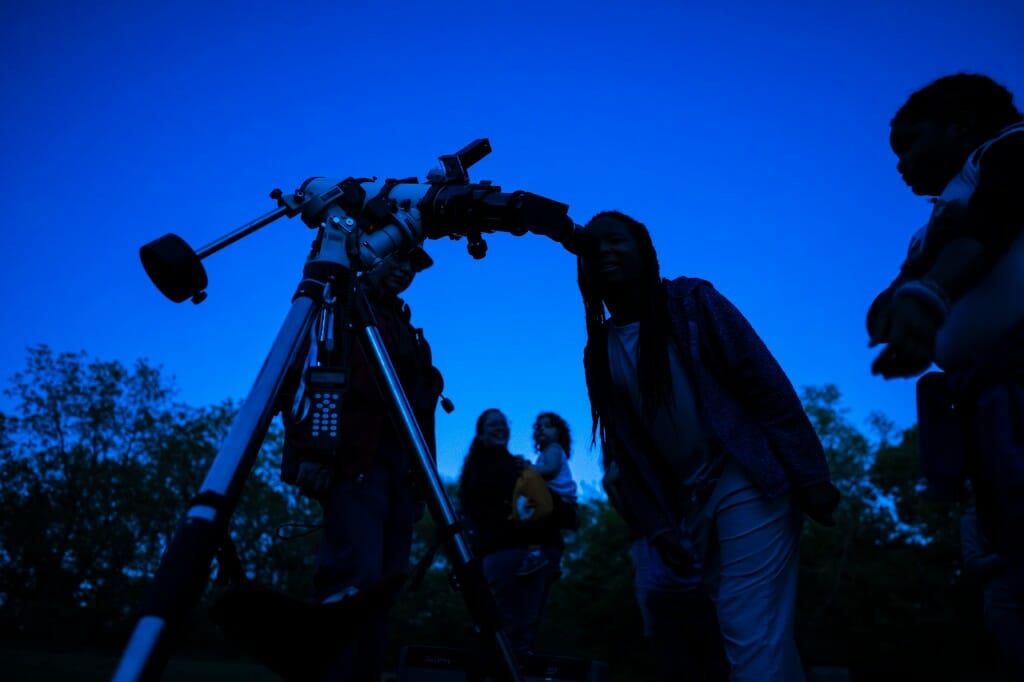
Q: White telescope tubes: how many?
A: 1